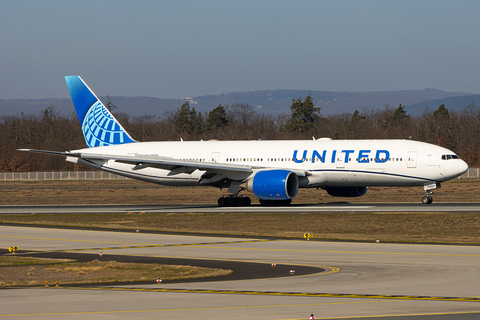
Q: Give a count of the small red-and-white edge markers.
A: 7